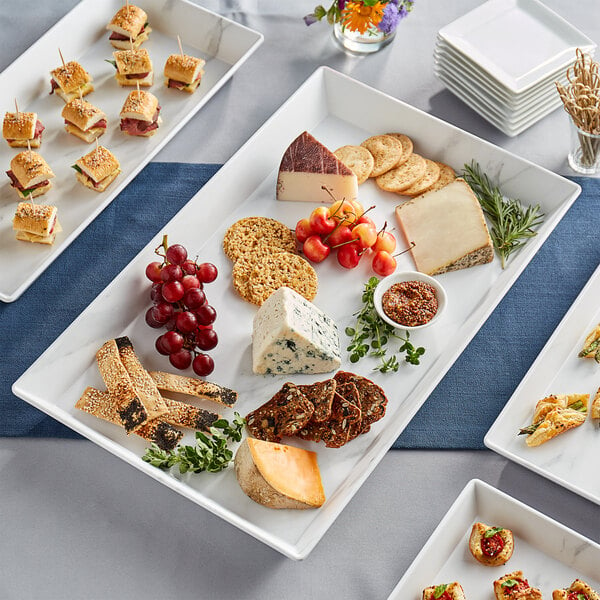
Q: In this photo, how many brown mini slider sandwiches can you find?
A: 10